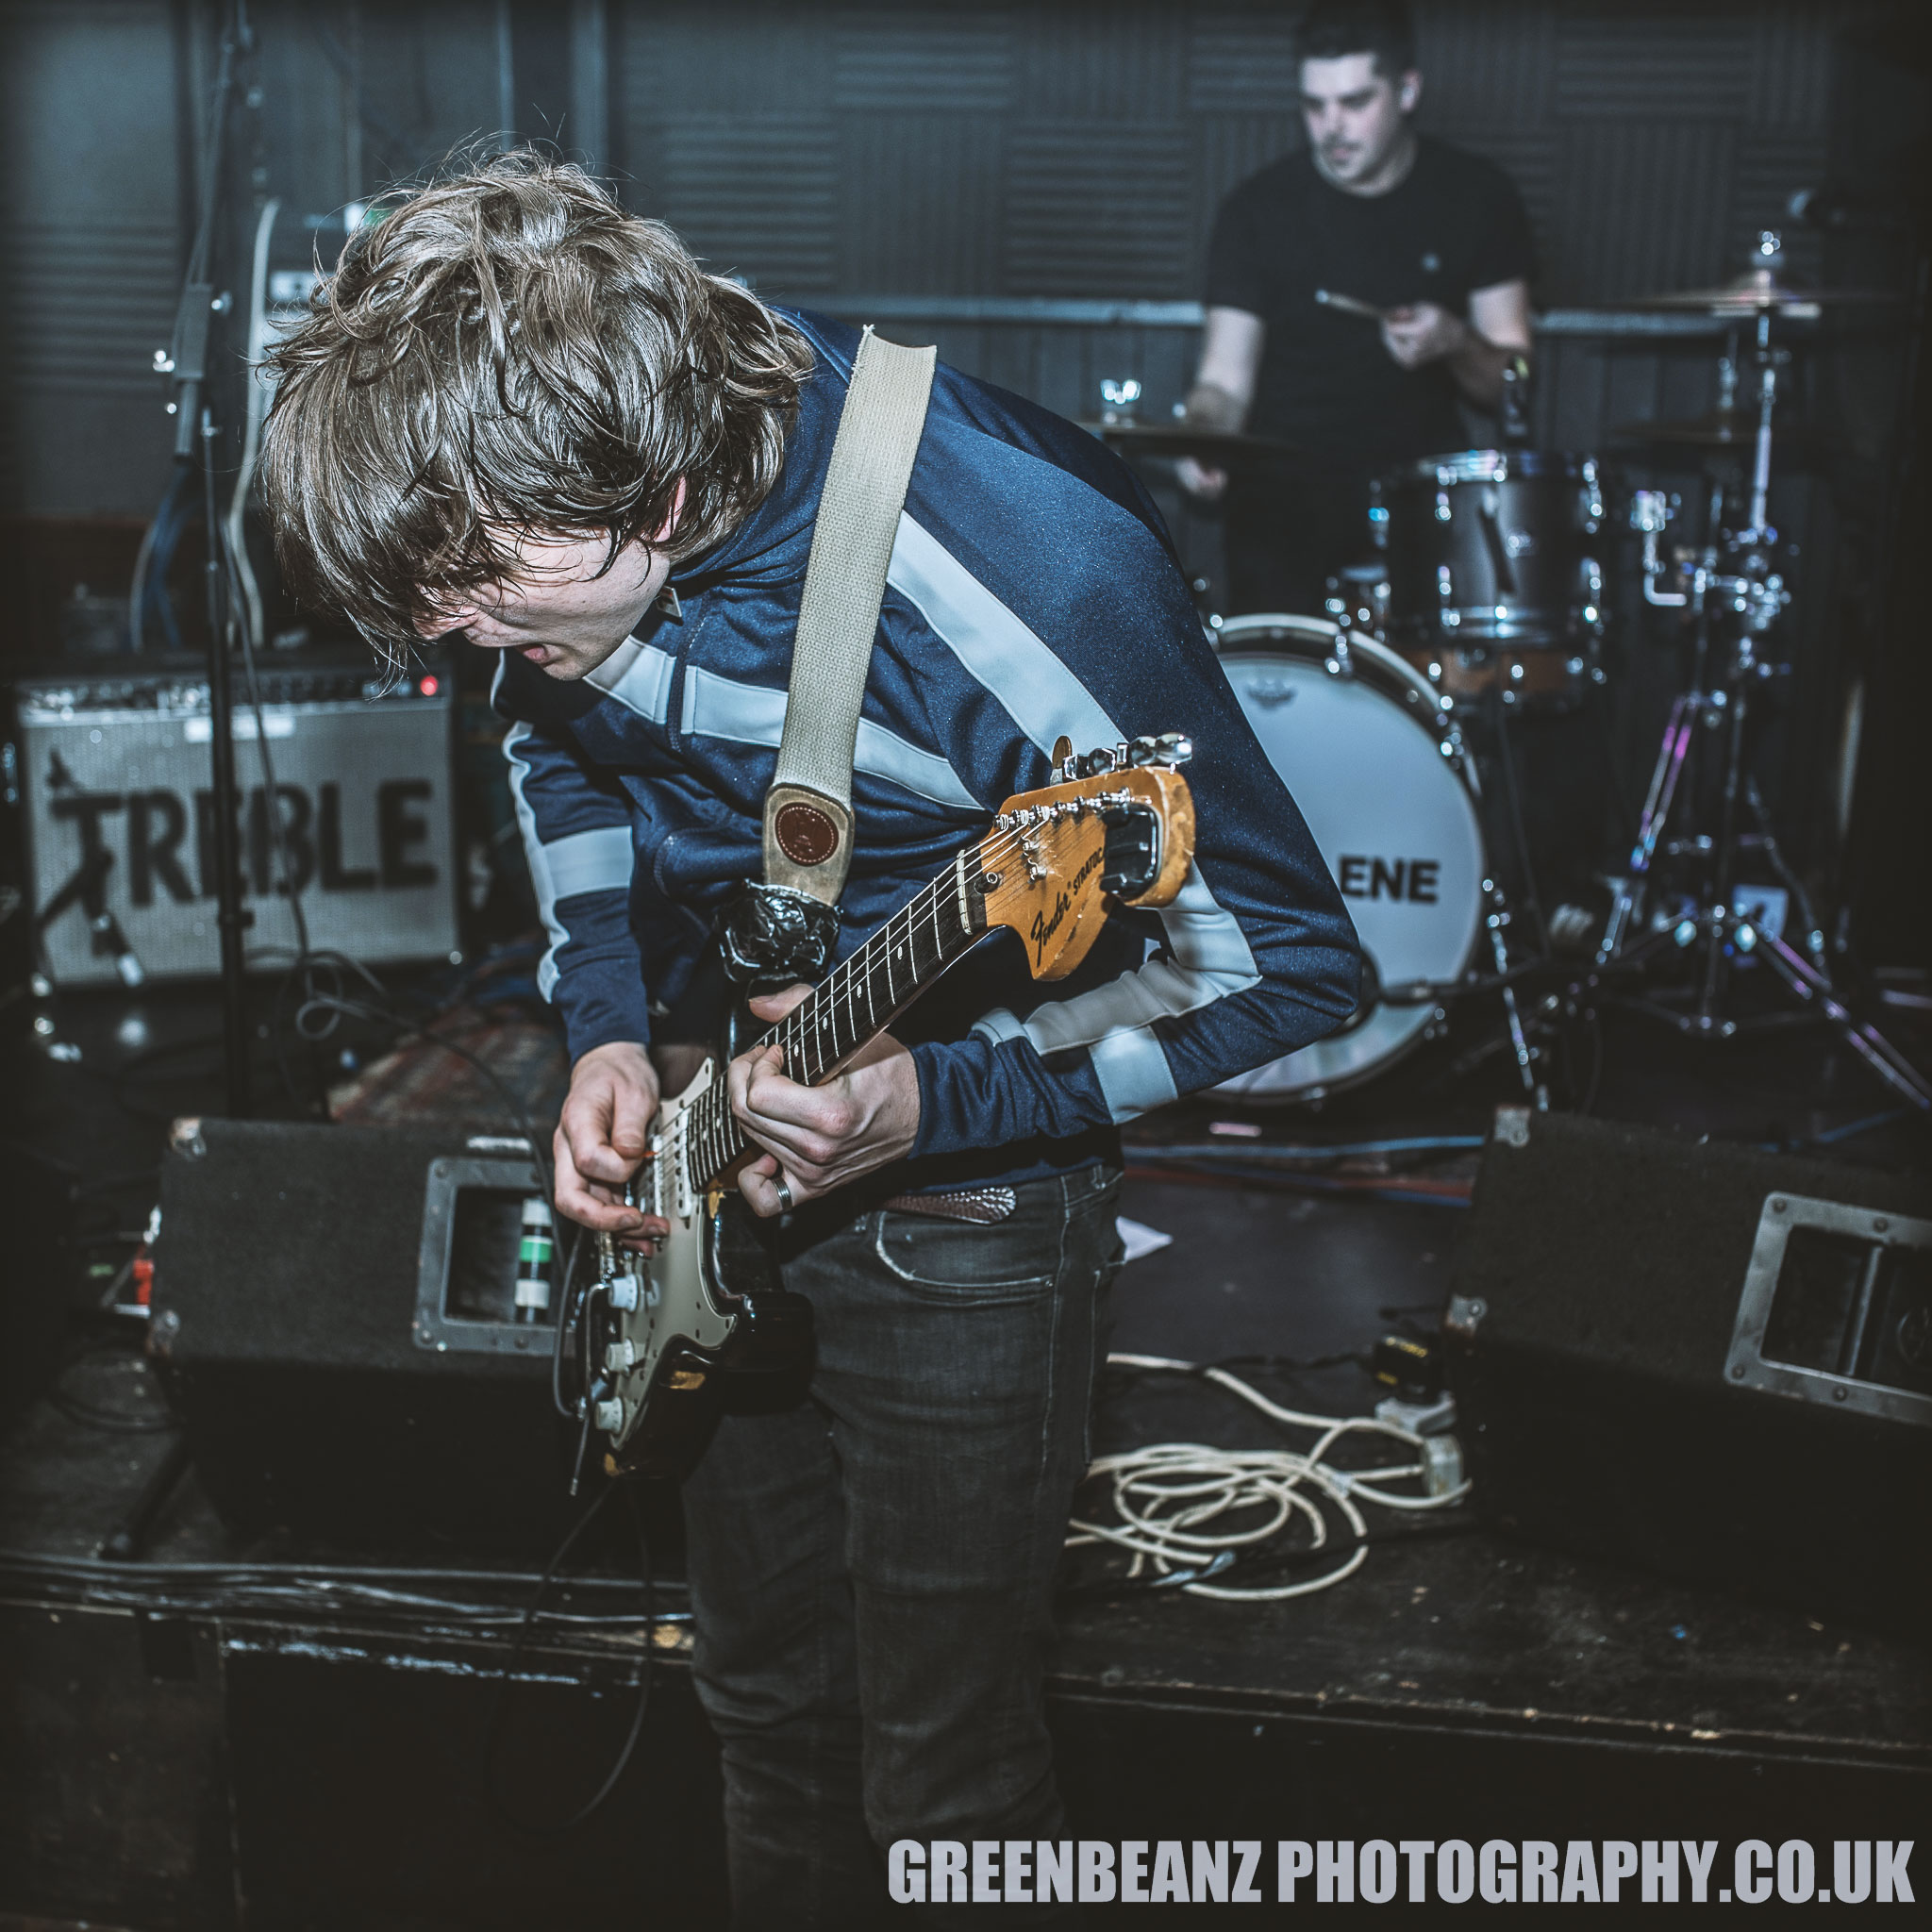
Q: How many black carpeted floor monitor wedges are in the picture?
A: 2